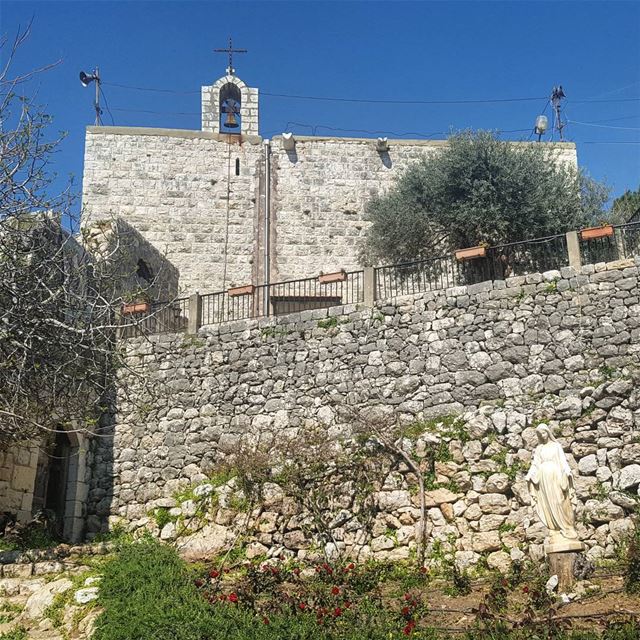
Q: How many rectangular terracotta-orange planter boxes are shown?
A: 5